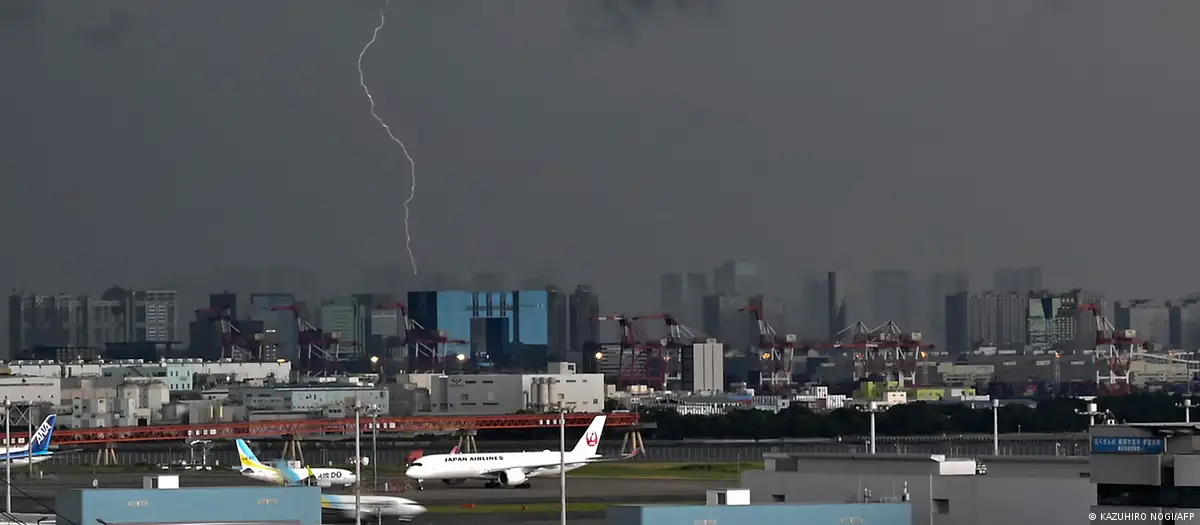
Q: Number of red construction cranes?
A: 9